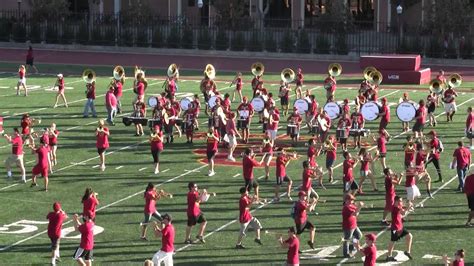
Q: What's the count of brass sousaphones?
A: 12